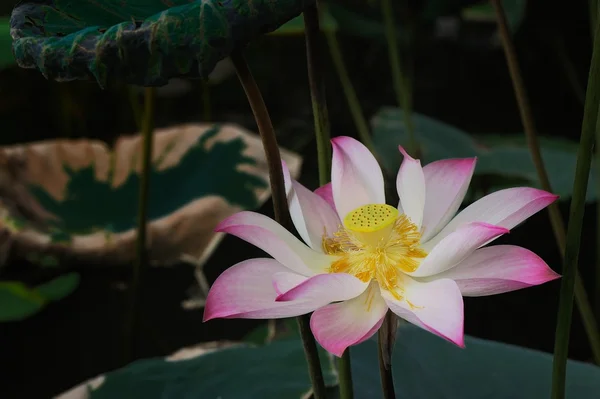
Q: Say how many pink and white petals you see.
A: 13